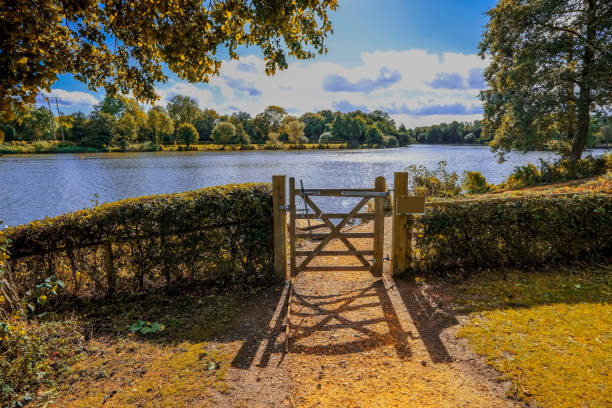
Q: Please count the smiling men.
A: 0